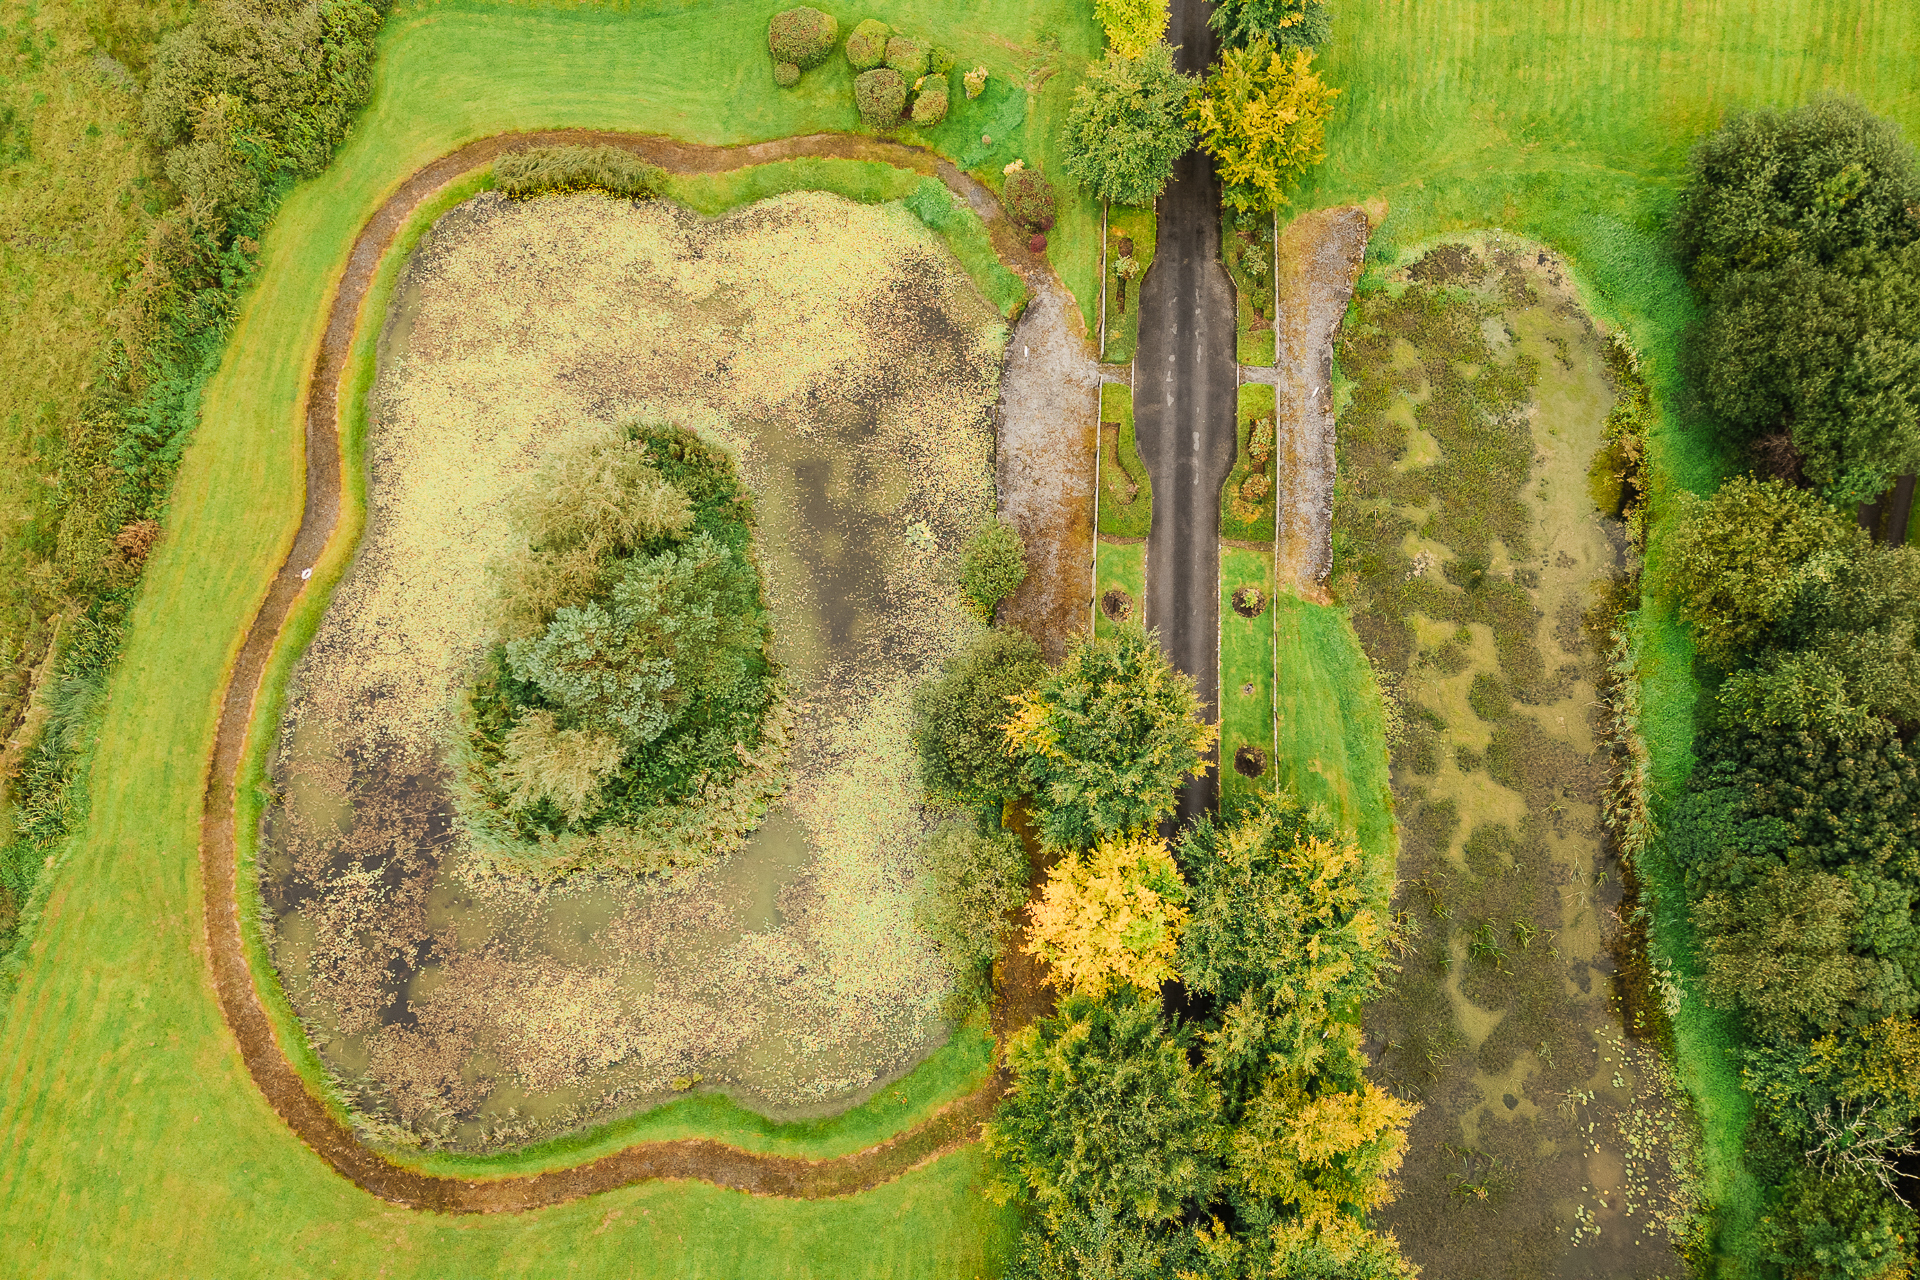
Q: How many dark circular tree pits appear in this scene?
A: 3